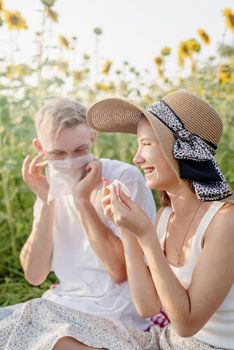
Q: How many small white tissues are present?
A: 2